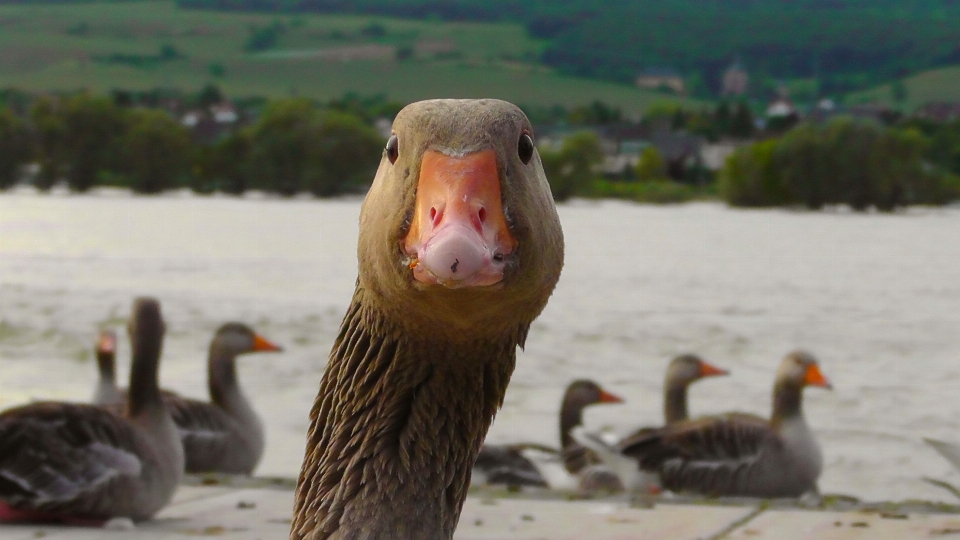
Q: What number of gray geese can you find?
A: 7